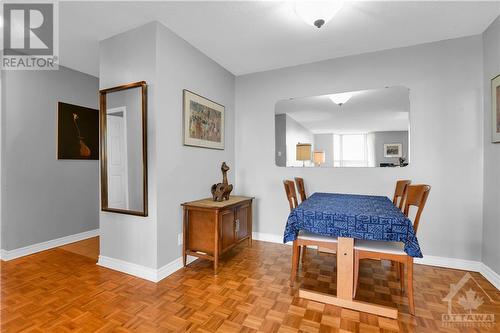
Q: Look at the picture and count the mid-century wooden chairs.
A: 4